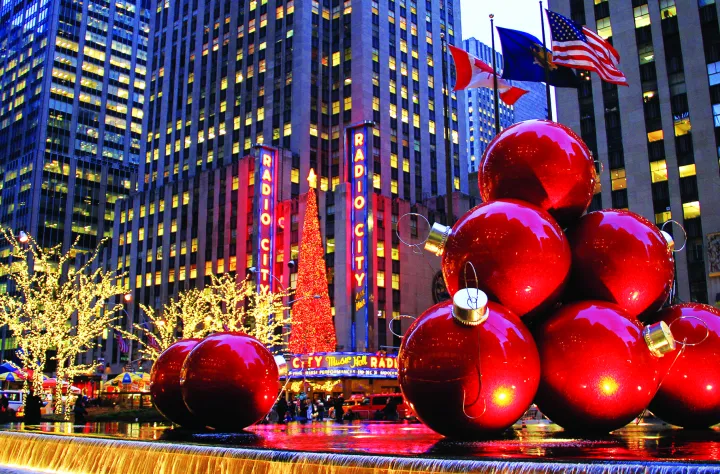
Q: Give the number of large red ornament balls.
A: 8